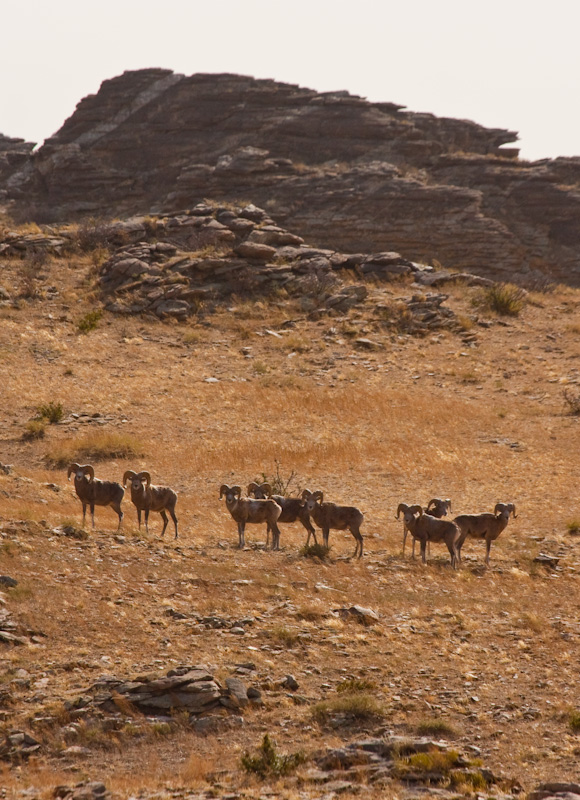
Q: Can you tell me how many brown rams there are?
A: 8